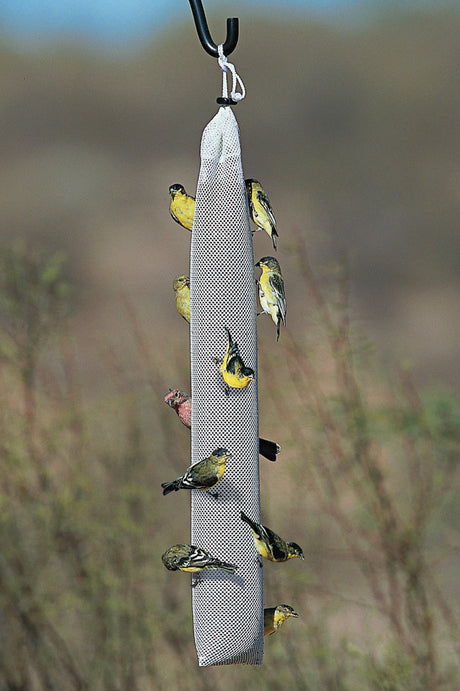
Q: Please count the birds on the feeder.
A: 10